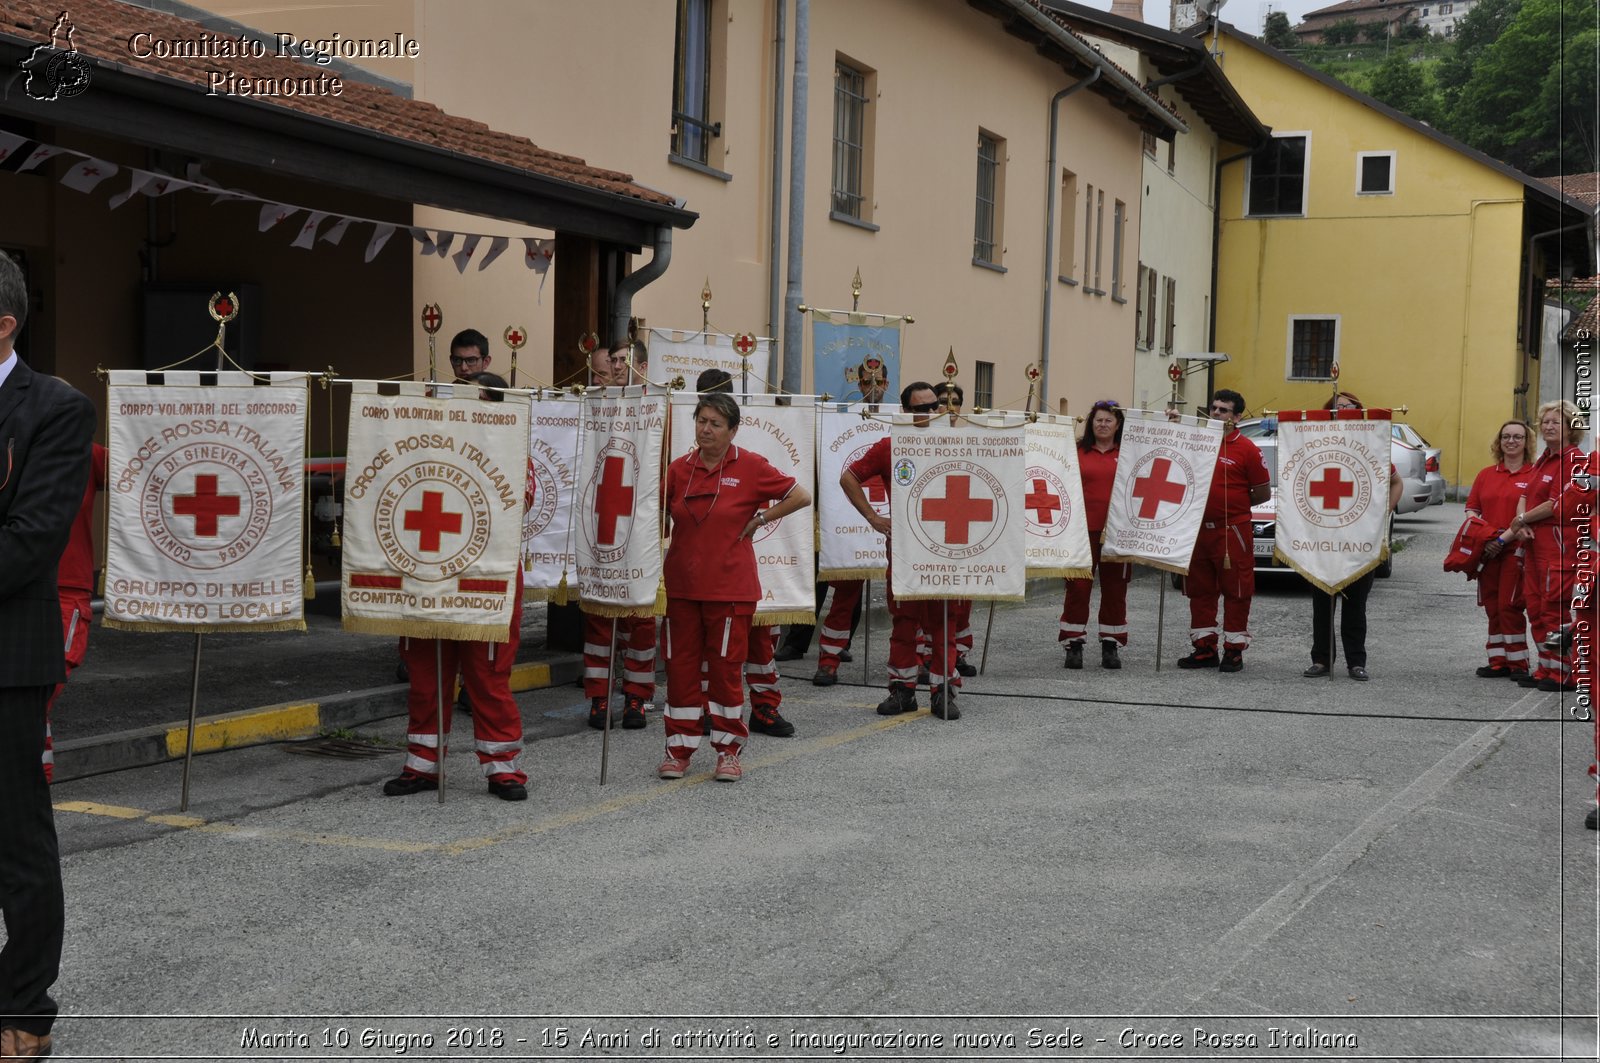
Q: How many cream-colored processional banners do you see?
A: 11